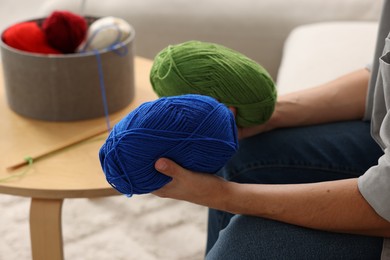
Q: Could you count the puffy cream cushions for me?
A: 1